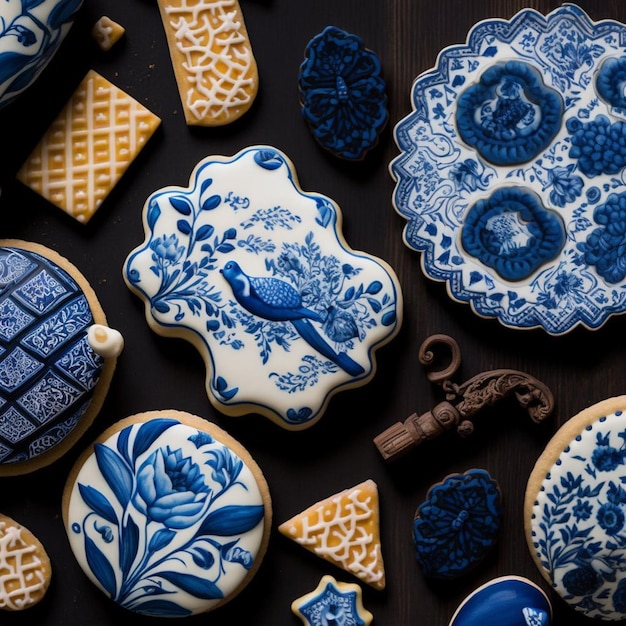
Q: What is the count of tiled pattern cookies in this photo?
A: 1